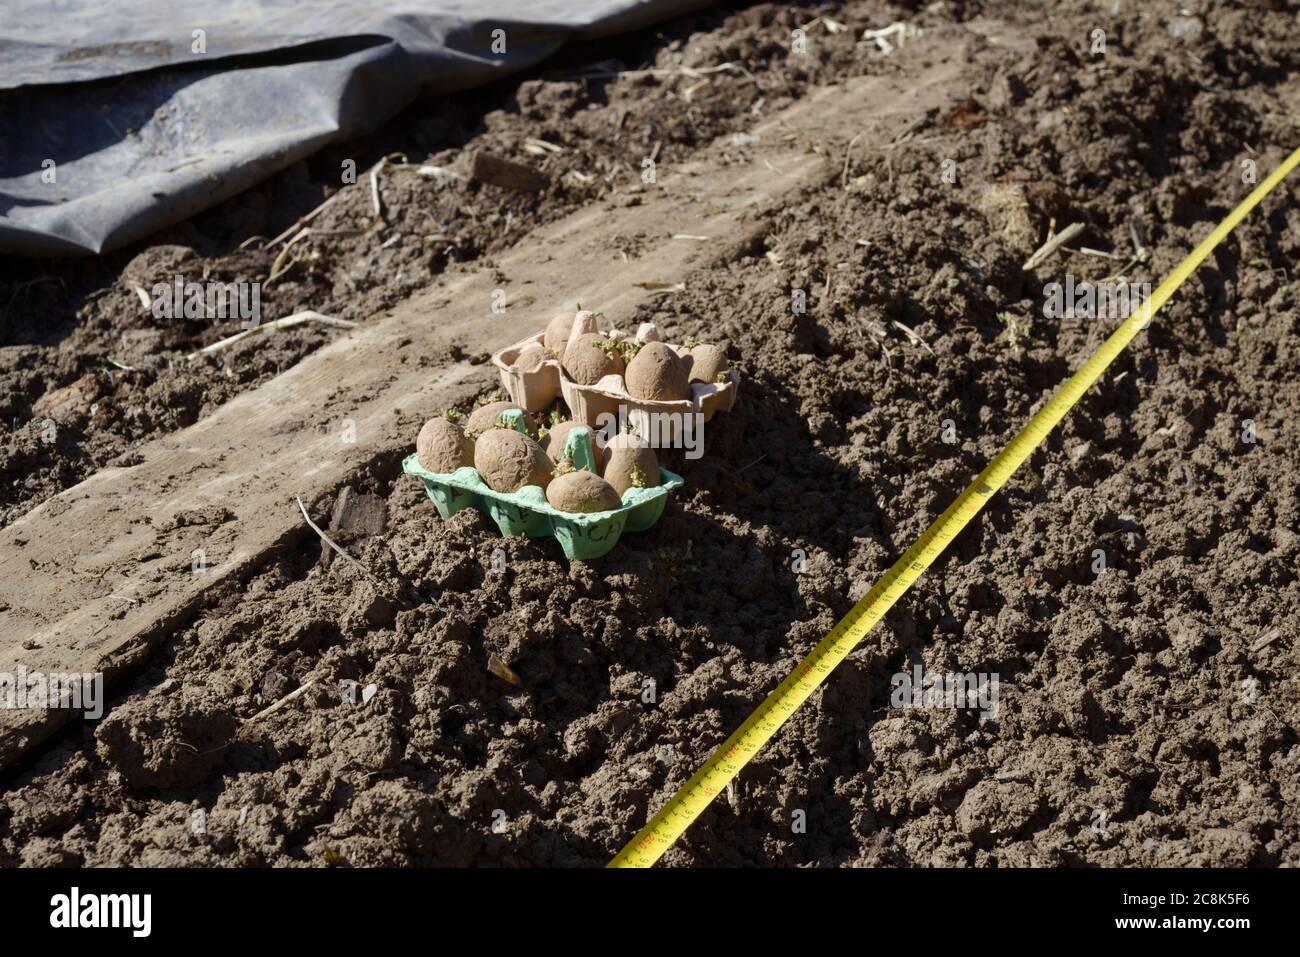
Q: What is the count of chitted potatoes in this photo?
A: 11